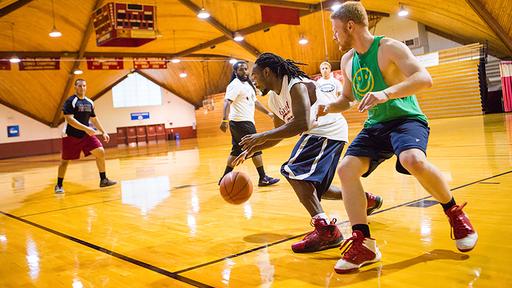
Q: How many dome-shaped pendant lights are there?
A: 11